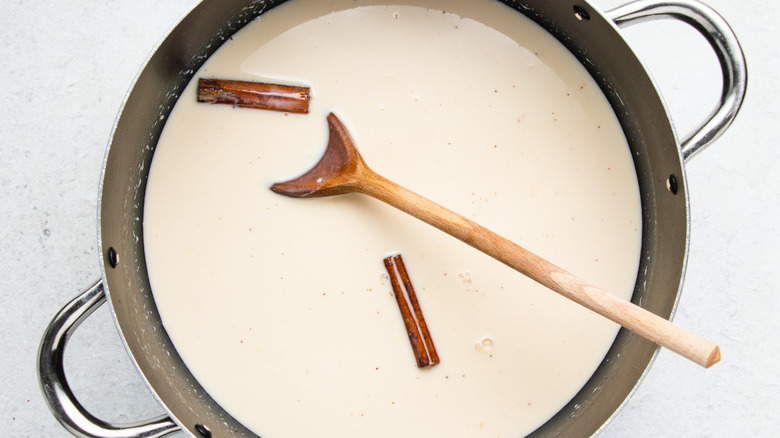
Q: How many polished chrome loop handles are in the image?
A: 2